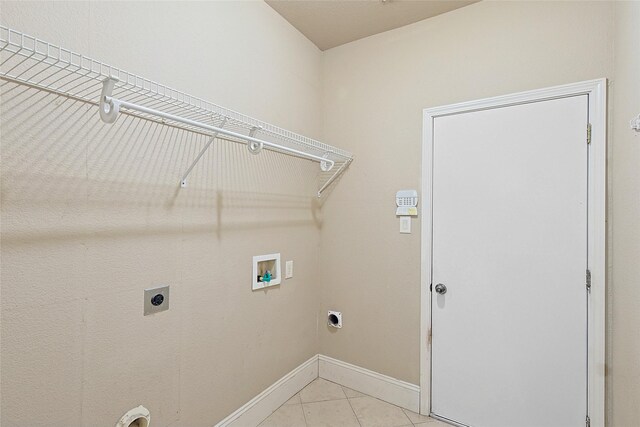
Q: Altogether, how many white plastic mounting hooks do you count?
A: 3